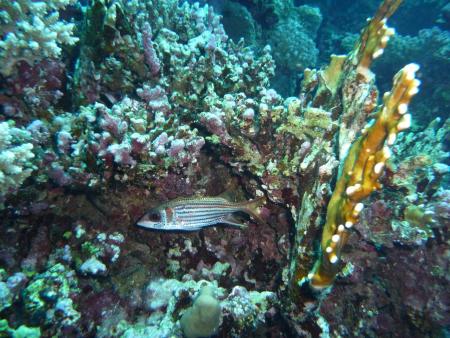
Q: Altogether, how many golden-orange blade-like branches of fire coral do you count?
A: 2